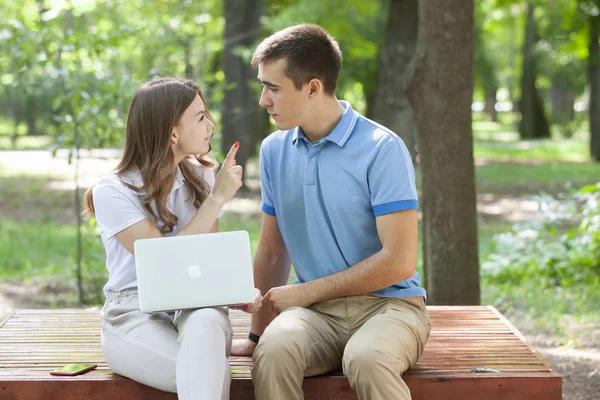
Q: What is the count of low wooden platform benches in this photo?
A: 1